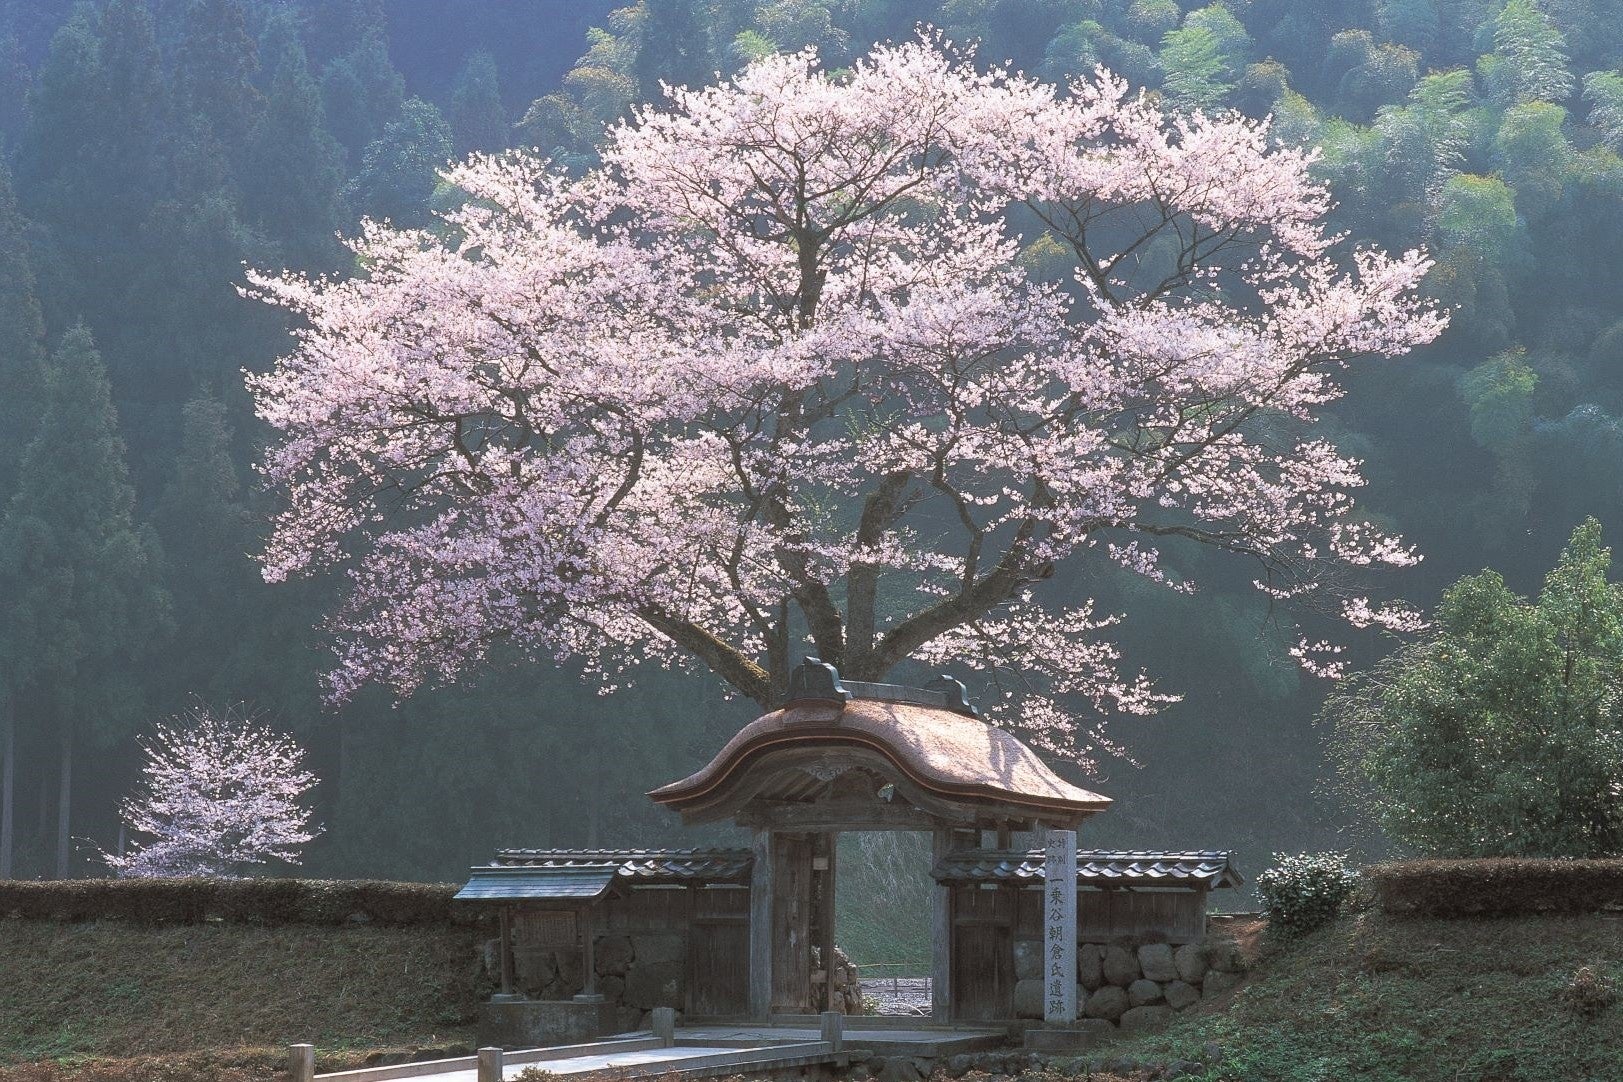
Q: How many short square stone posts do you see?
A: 4